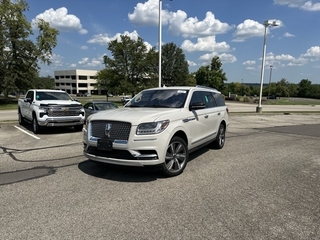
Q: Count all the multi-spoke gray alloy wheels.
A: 2